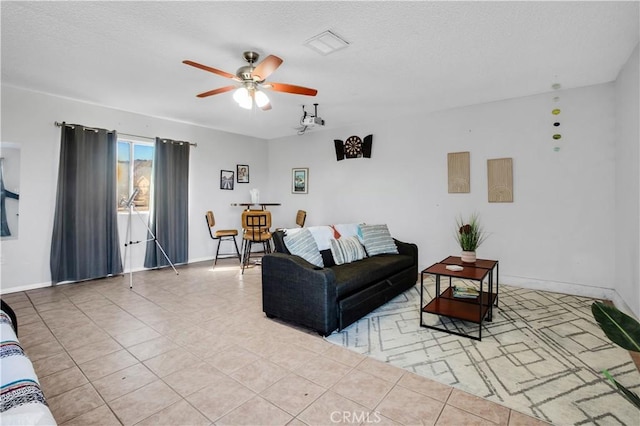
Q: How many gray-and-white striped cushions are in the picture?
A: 3